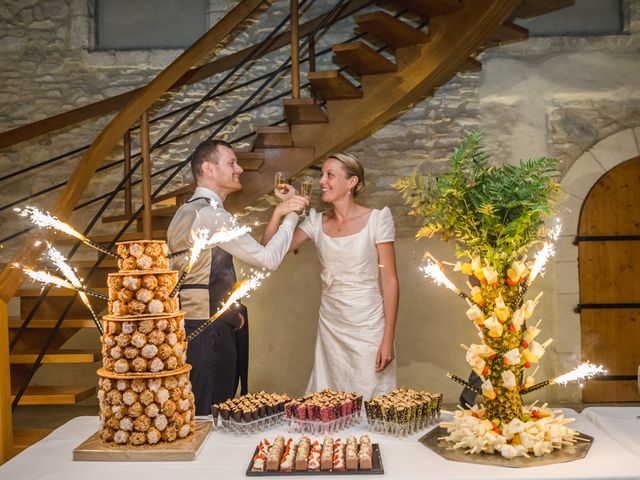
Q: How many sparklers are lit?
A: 9